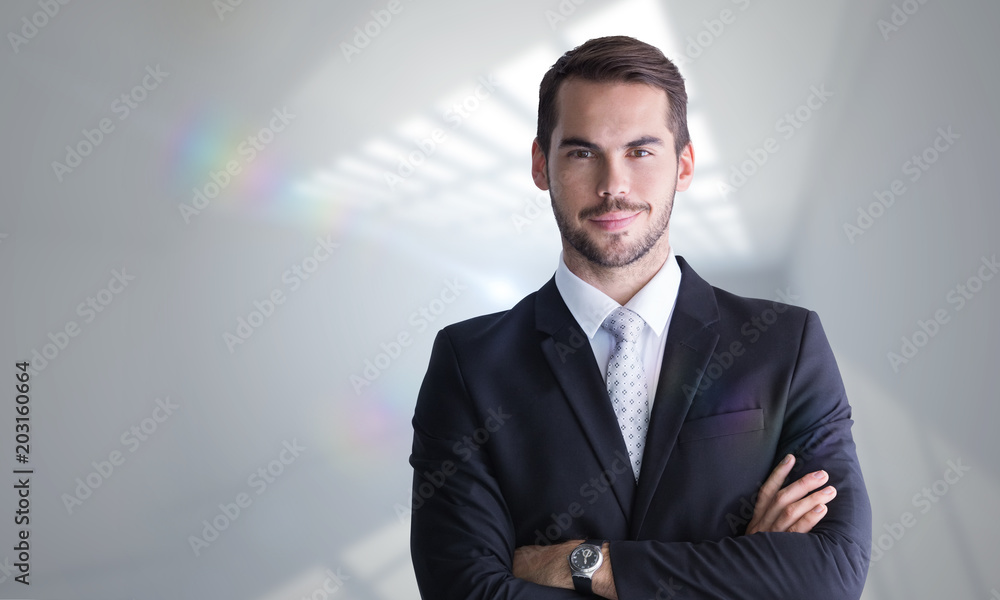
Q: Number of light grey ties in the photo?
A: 1